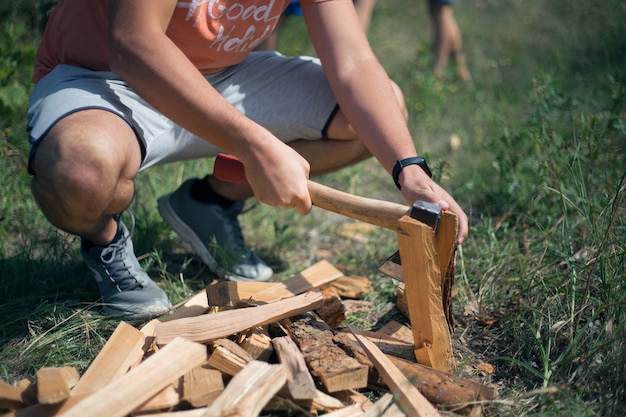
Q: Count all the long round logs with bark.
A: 1